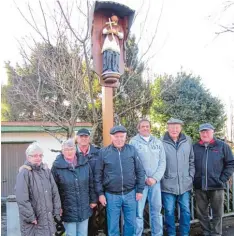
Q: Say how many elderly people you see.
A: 7